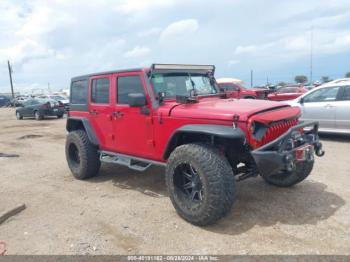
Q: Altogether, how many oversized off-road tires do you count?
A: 3